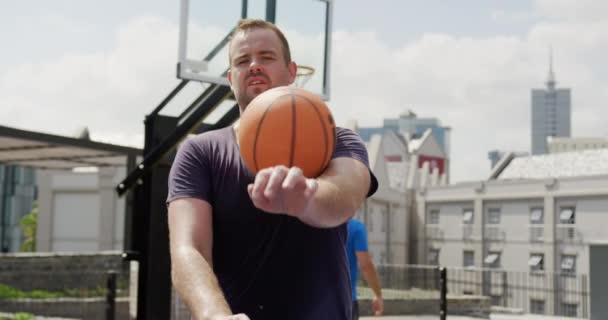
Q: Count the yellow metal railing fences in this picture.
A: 0